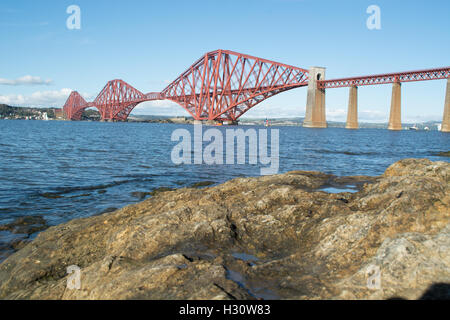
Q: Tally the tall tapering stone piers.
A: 4